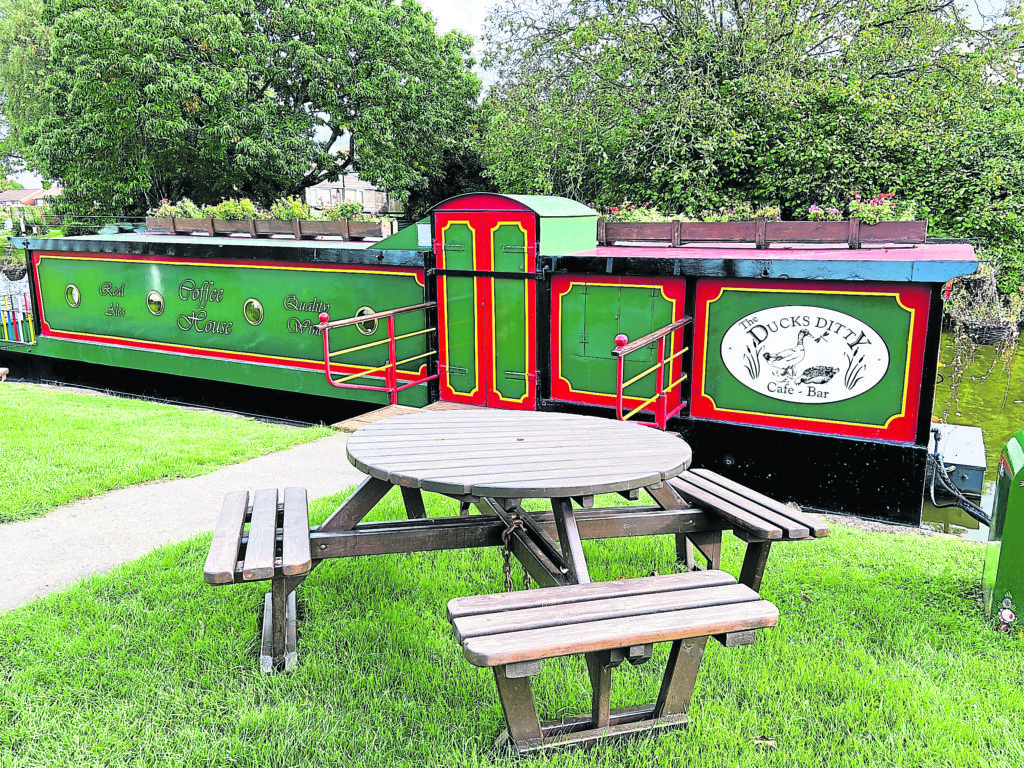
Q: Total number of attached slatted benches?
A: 3